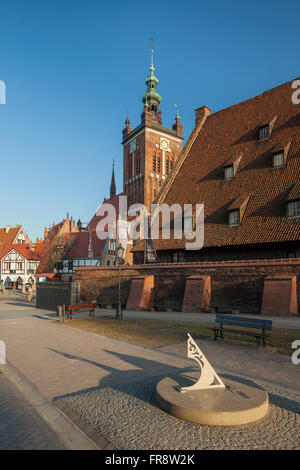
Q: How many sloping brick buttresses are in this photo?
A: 3